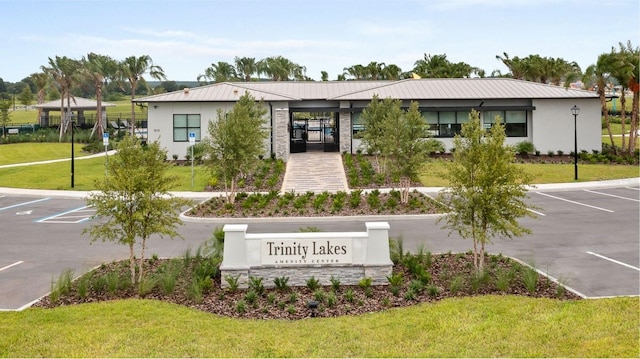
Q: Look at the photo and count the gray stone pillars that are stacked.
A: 2